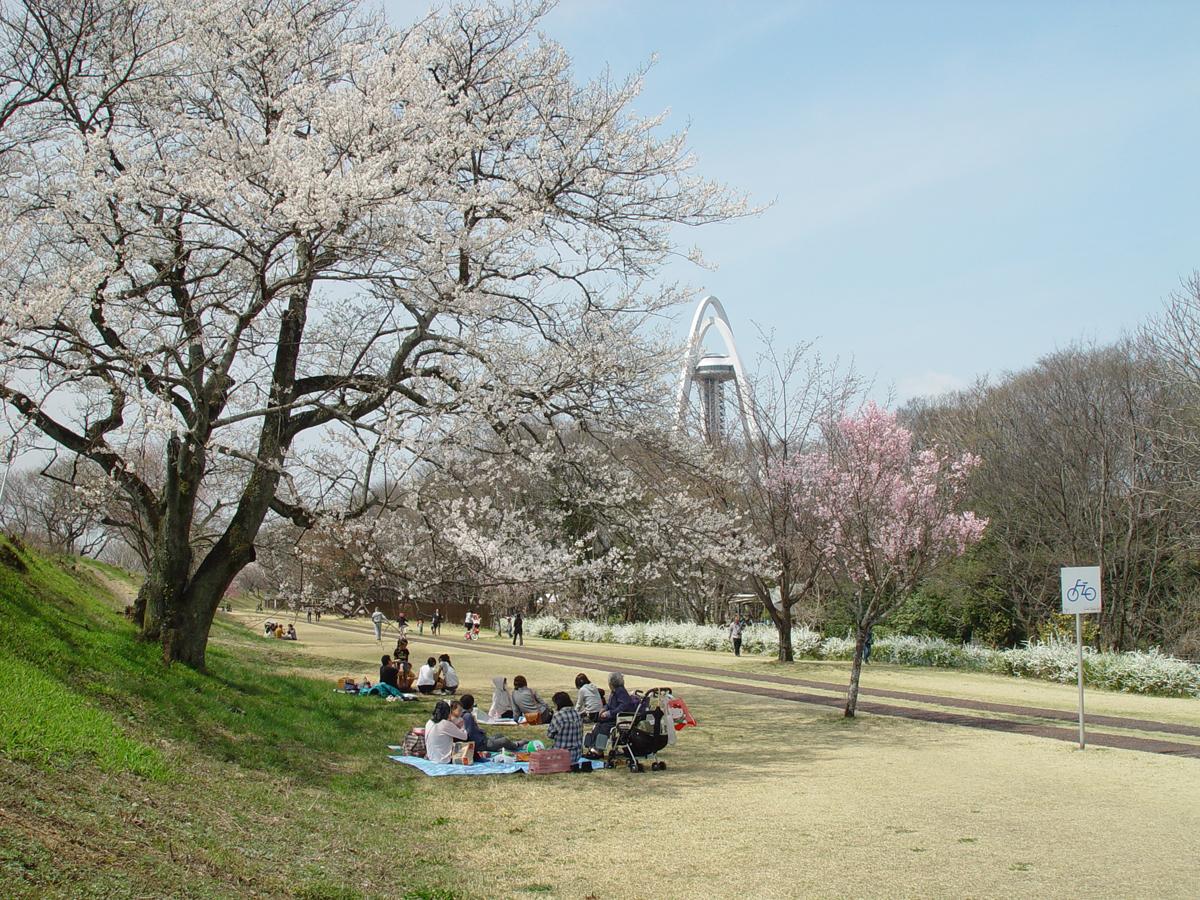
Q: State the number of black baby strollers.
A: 1